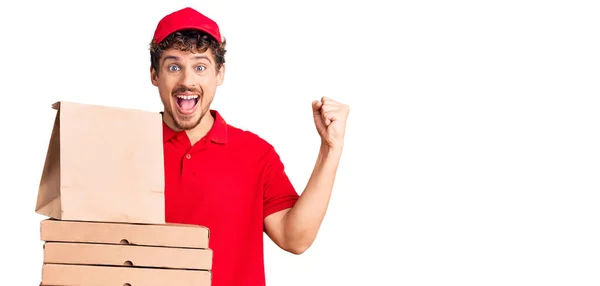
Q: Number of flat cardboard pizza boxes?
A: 3